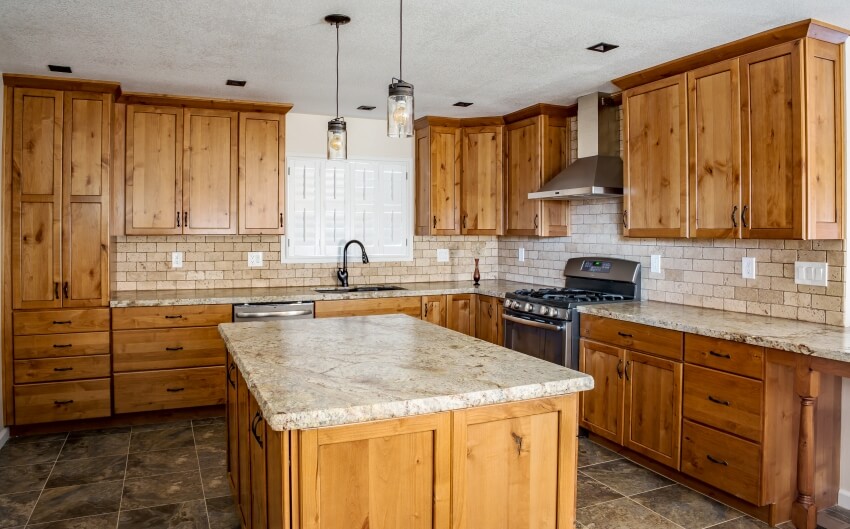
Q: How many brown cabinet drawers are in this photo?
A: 11